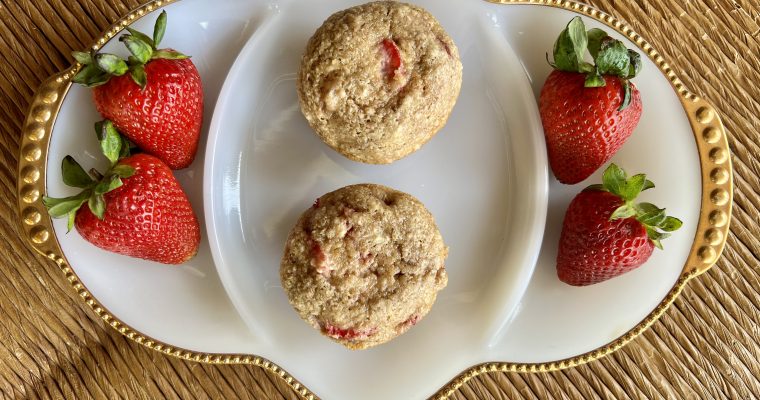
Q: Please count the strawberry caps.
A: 4